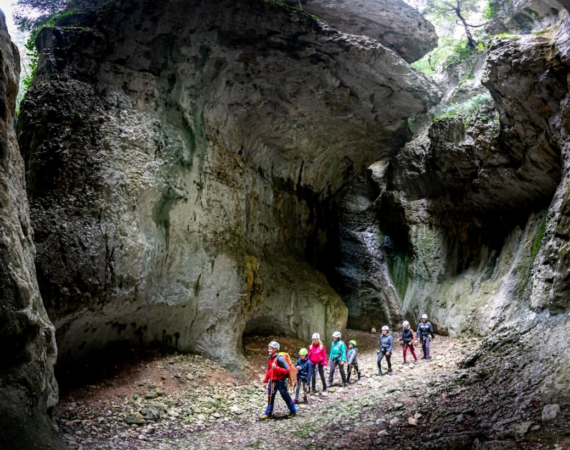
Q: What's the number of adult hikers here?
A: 6